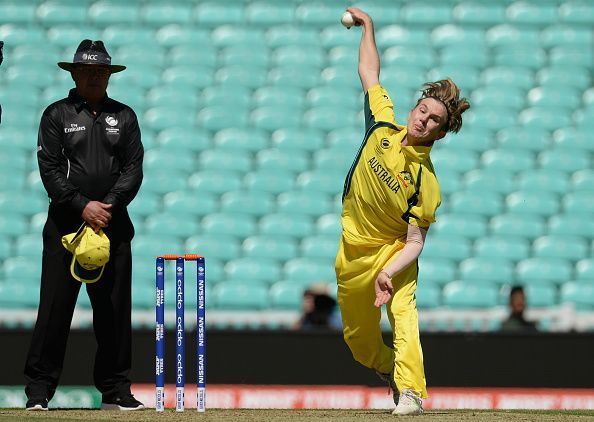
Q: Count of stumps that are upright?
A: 3